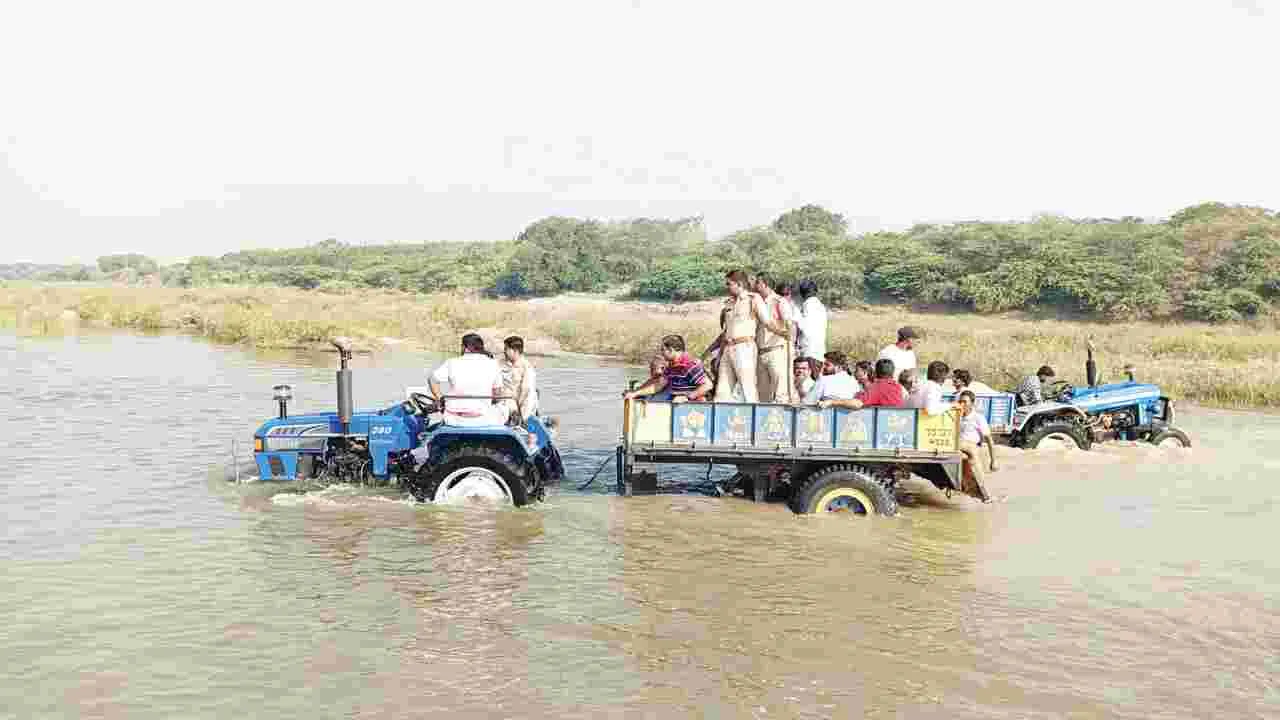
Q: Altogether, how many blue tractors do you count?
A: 2